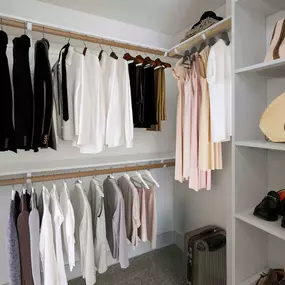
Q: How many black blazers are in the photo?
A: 3